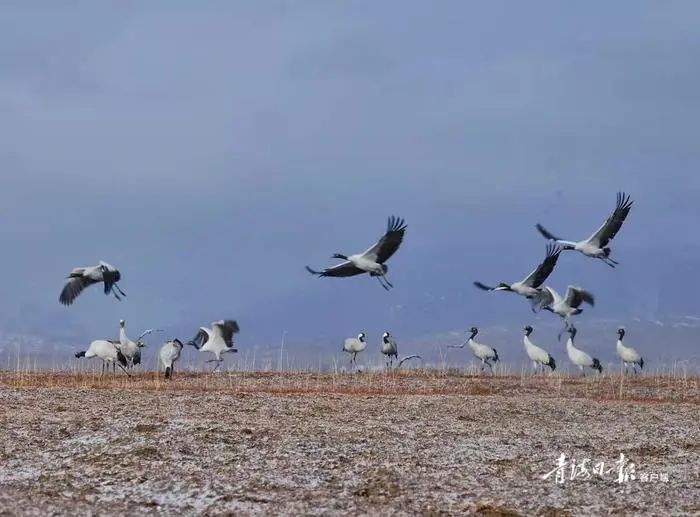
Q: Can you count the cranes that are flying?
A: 5